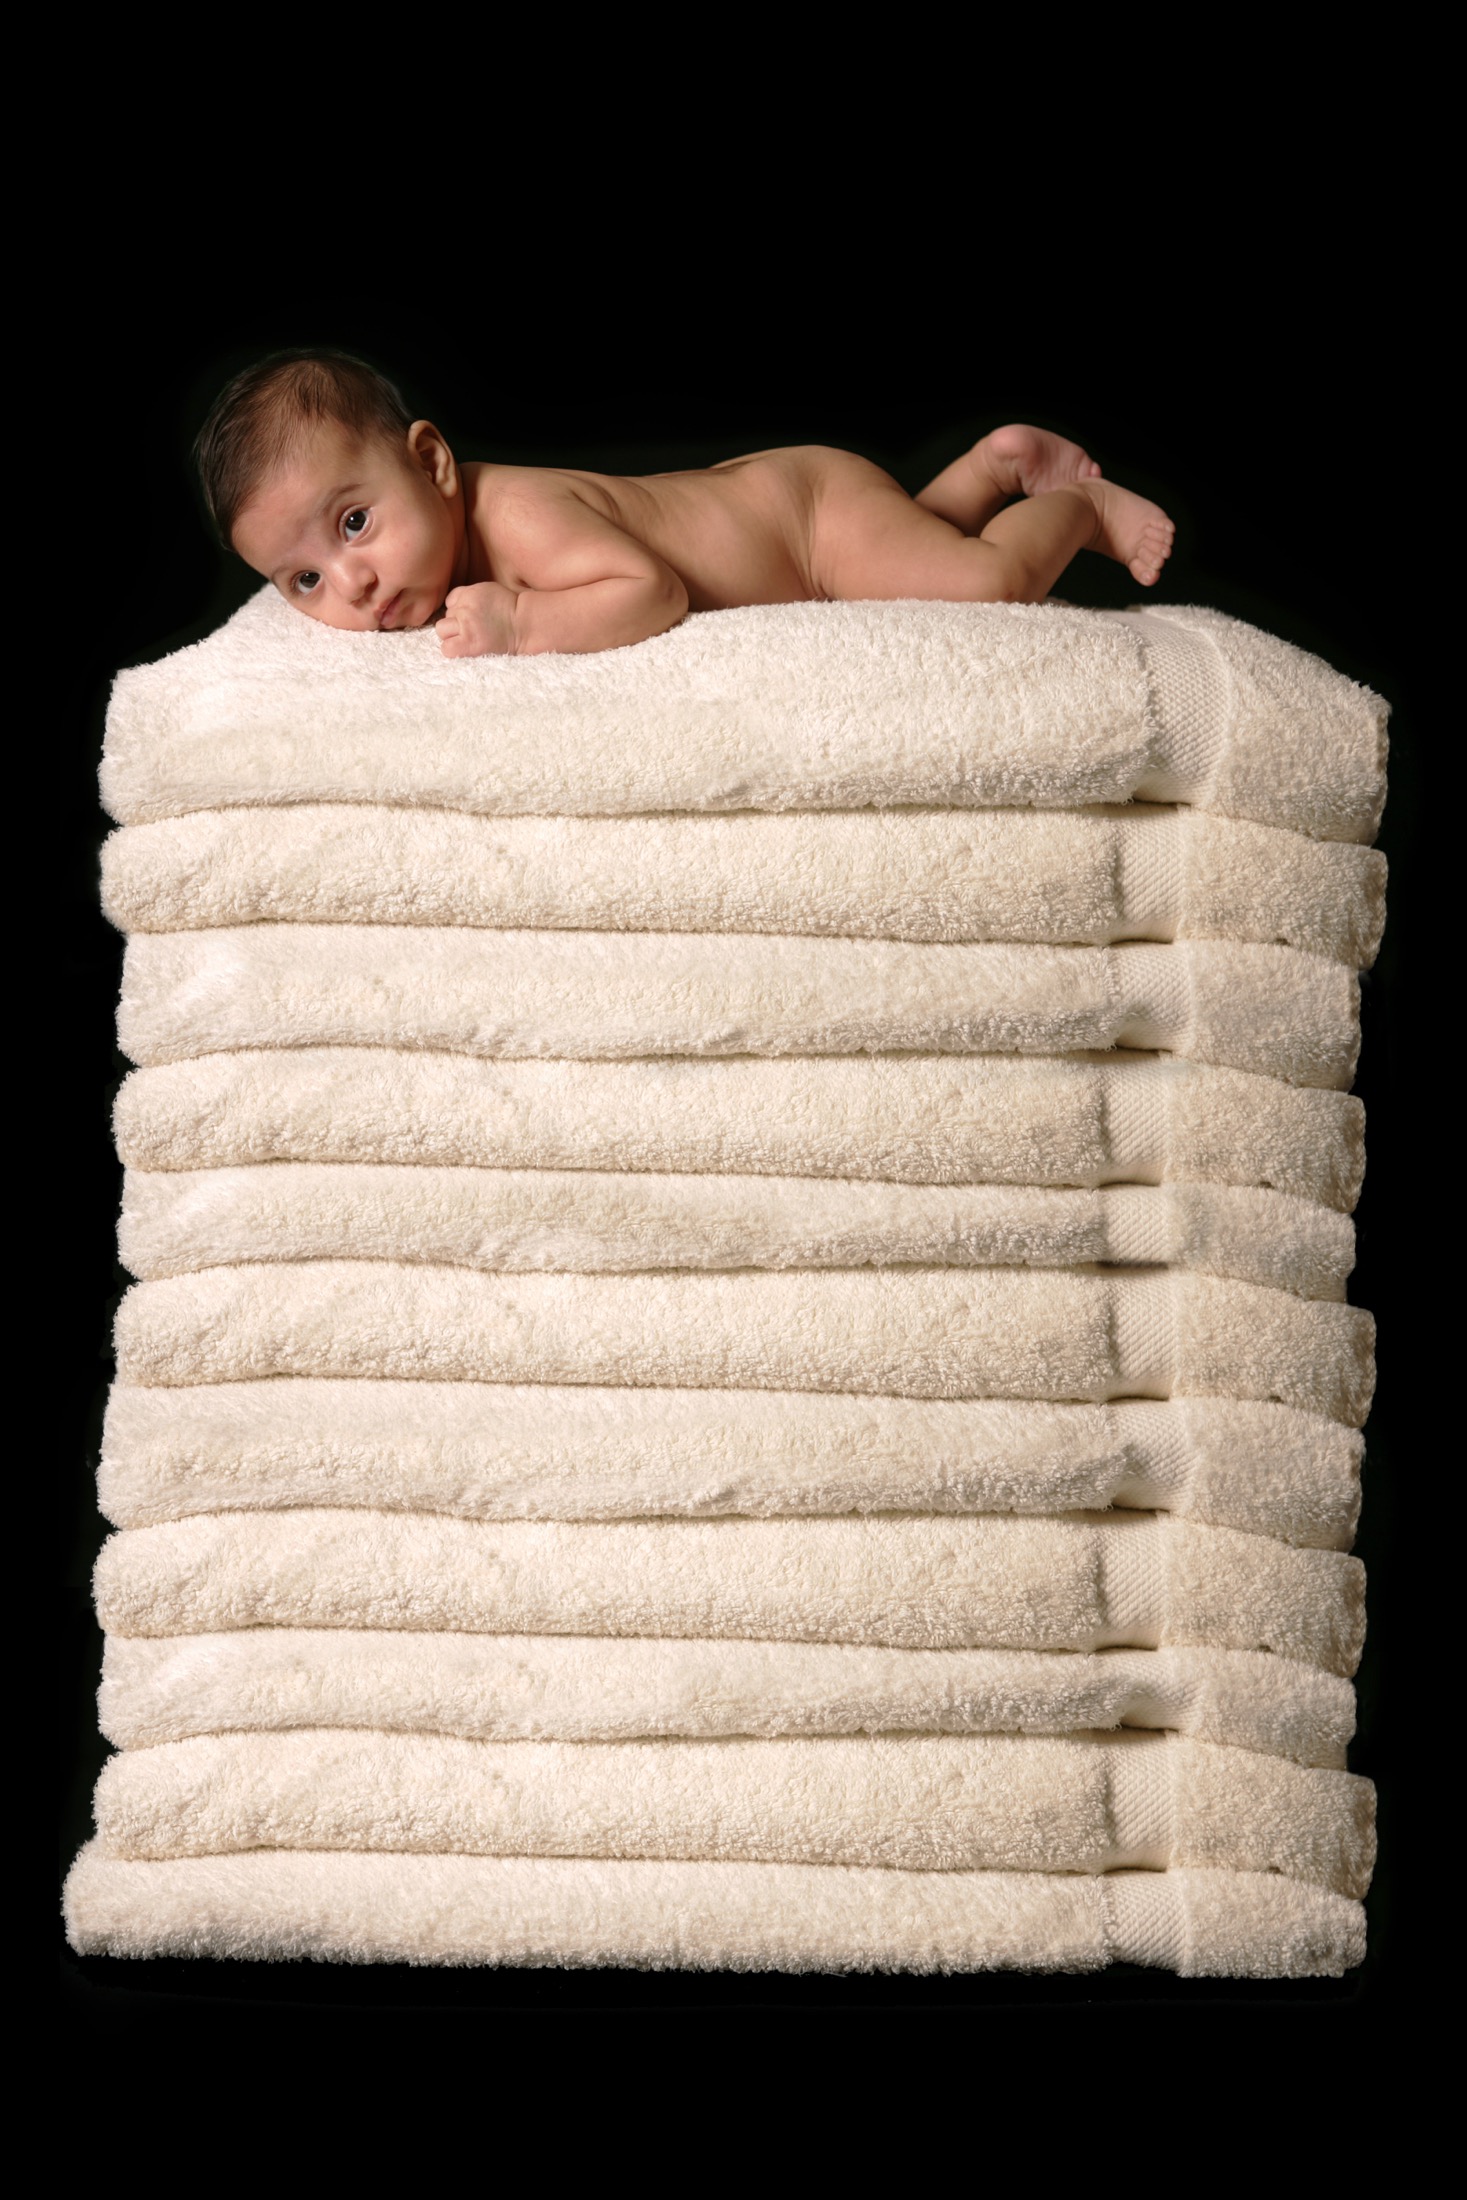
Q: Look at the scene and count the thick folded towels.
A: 11